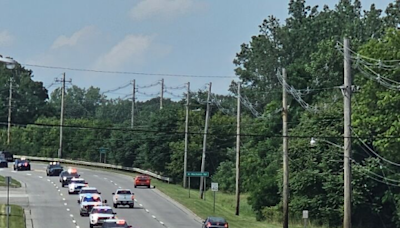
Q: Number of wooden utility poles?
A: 9